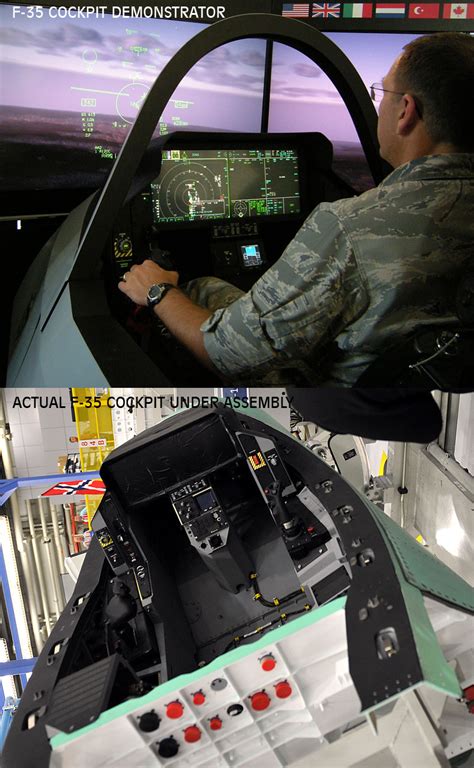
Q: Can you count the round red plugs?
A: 7